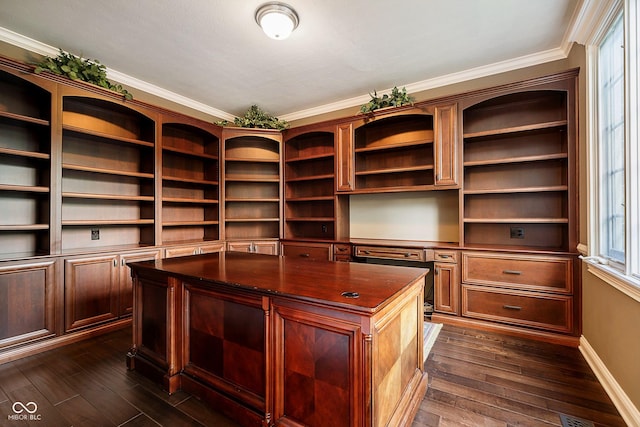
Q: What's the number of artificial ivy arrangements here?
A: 3